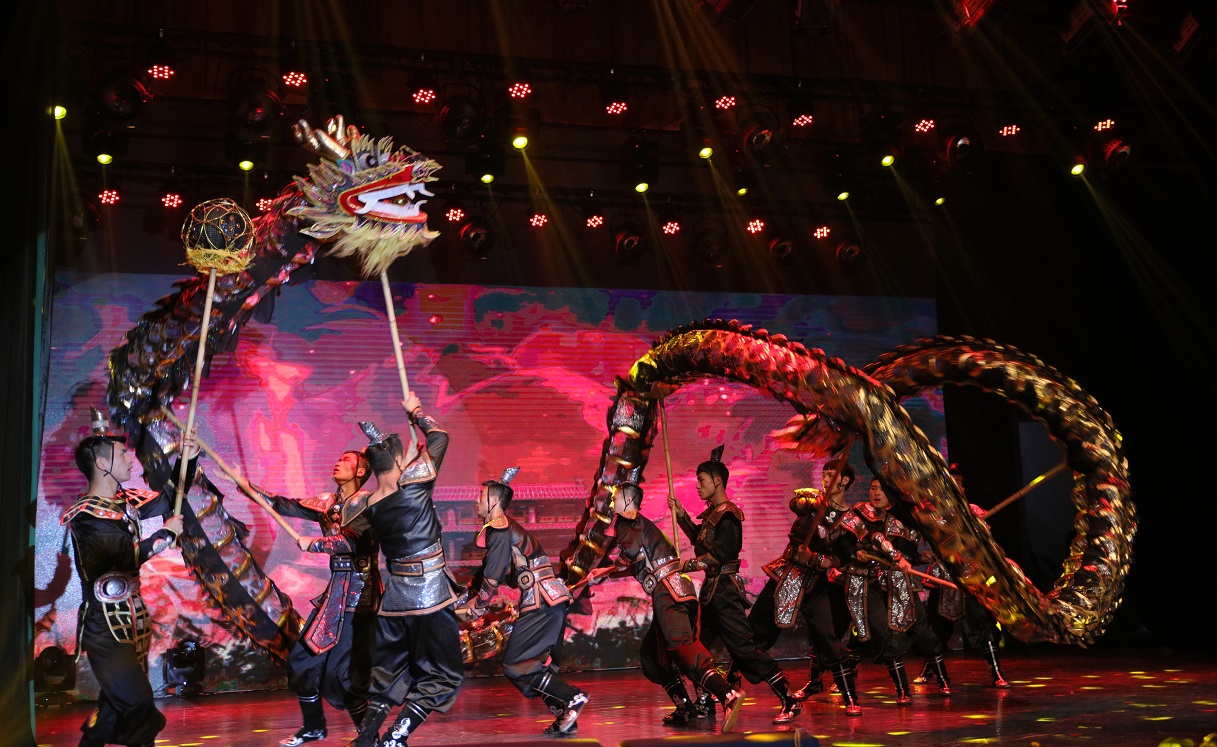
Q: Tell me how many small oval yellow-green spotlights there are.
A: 12